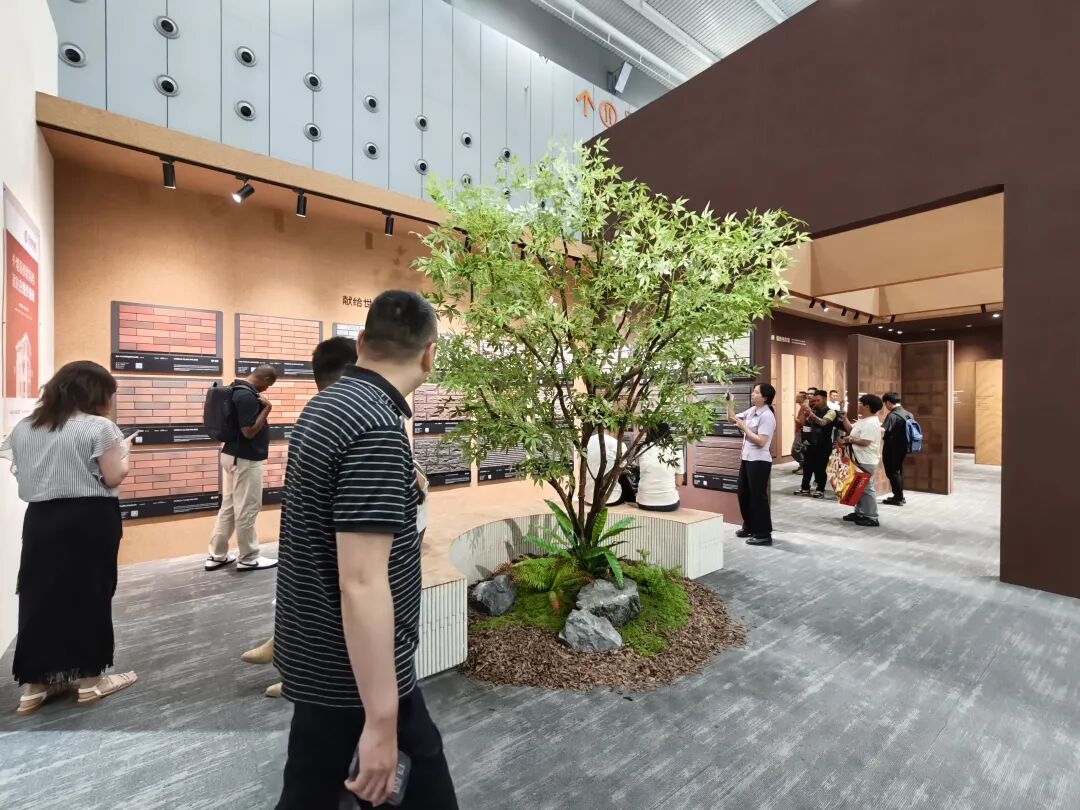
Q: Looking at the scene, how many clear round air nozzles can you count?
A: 13